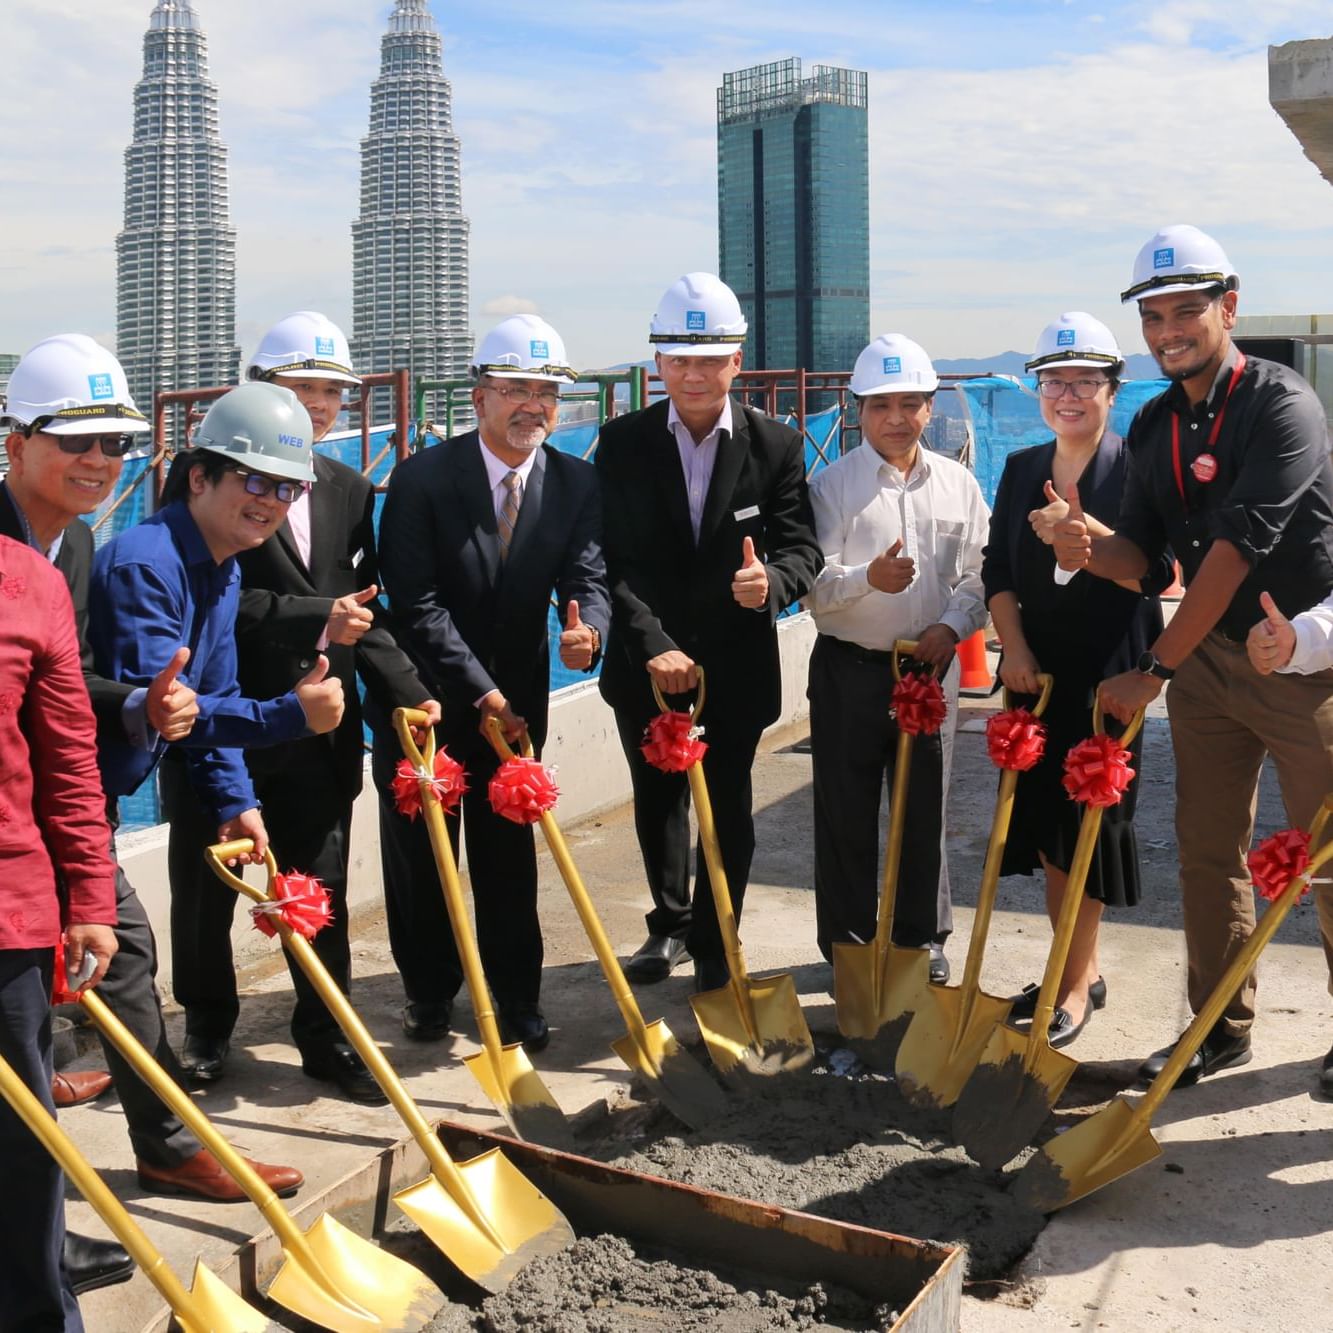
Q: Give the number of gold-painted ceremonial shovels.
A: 10